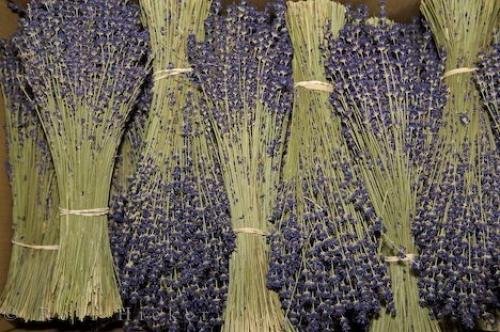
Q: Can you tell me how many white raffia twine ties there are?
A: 7